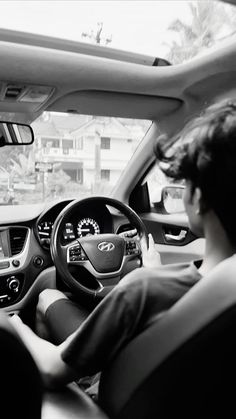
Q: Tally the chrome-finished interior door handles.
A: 1